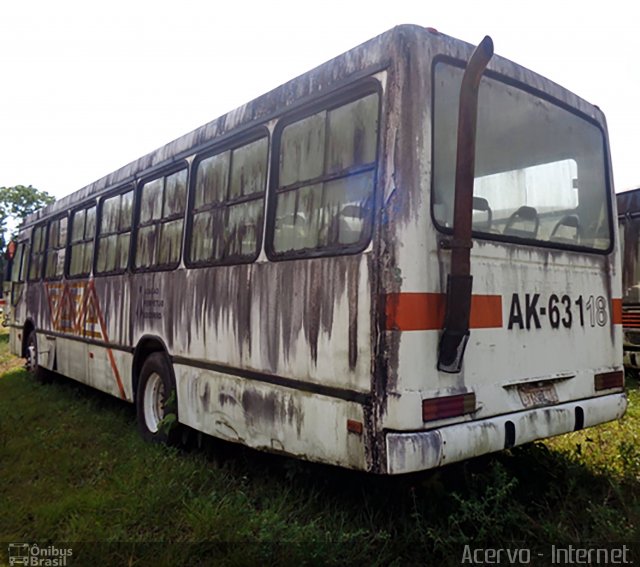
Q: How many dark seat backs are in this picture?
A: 3